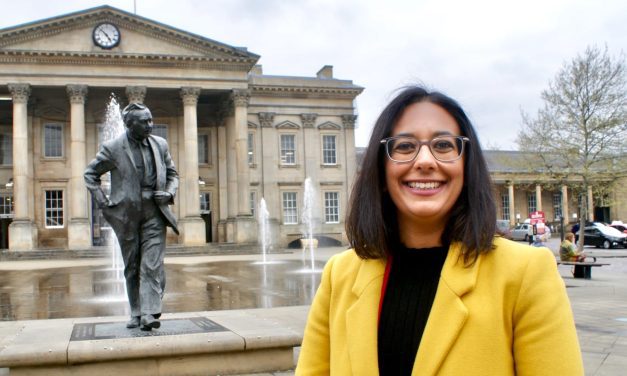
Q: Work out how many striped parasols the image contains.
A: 0